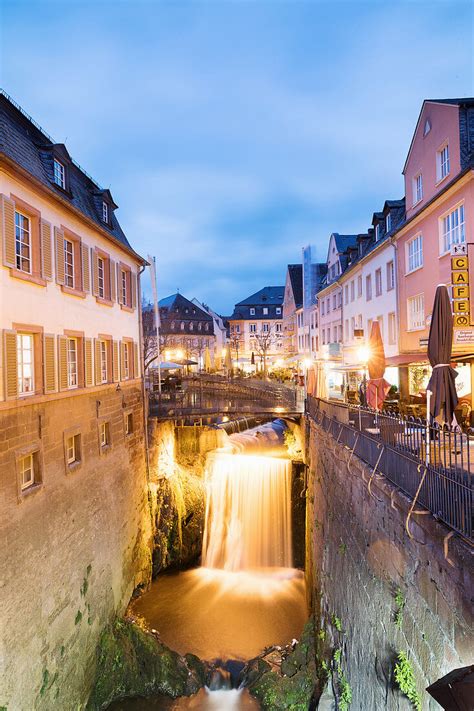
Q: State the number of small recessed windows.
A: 4